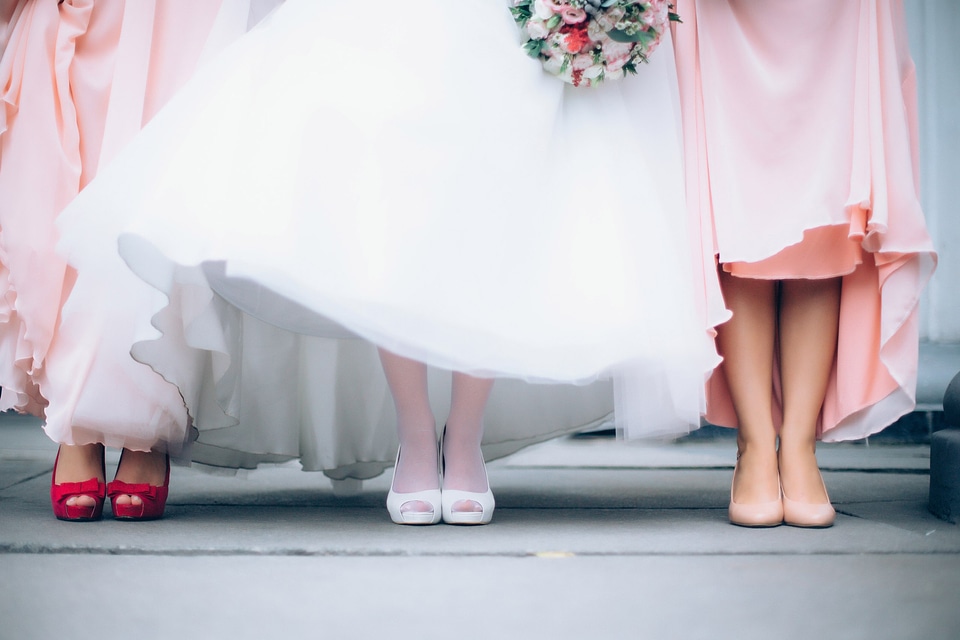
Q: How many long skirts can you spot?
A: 3